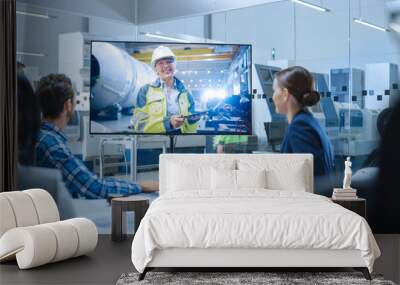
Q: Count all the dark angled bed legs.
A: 2